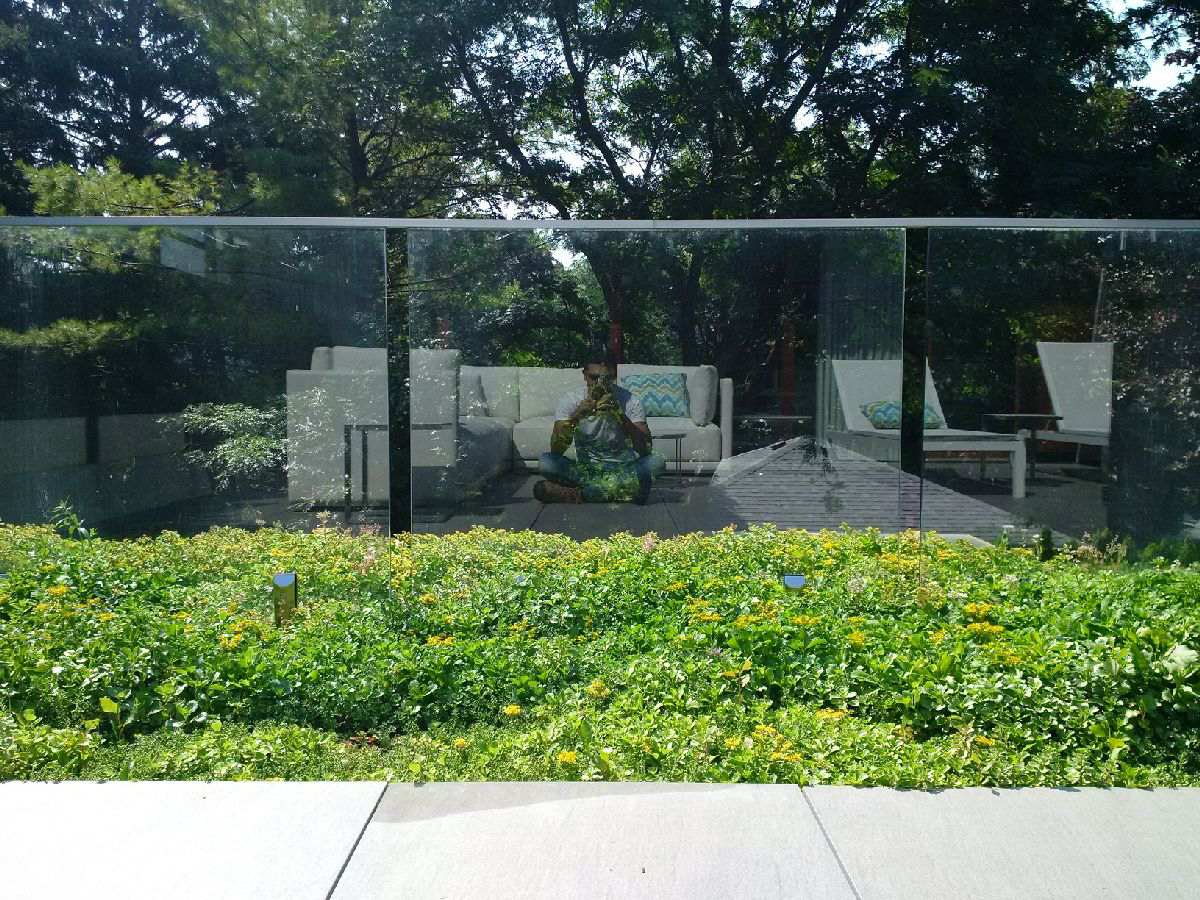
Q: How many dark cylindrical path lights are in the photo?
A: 2